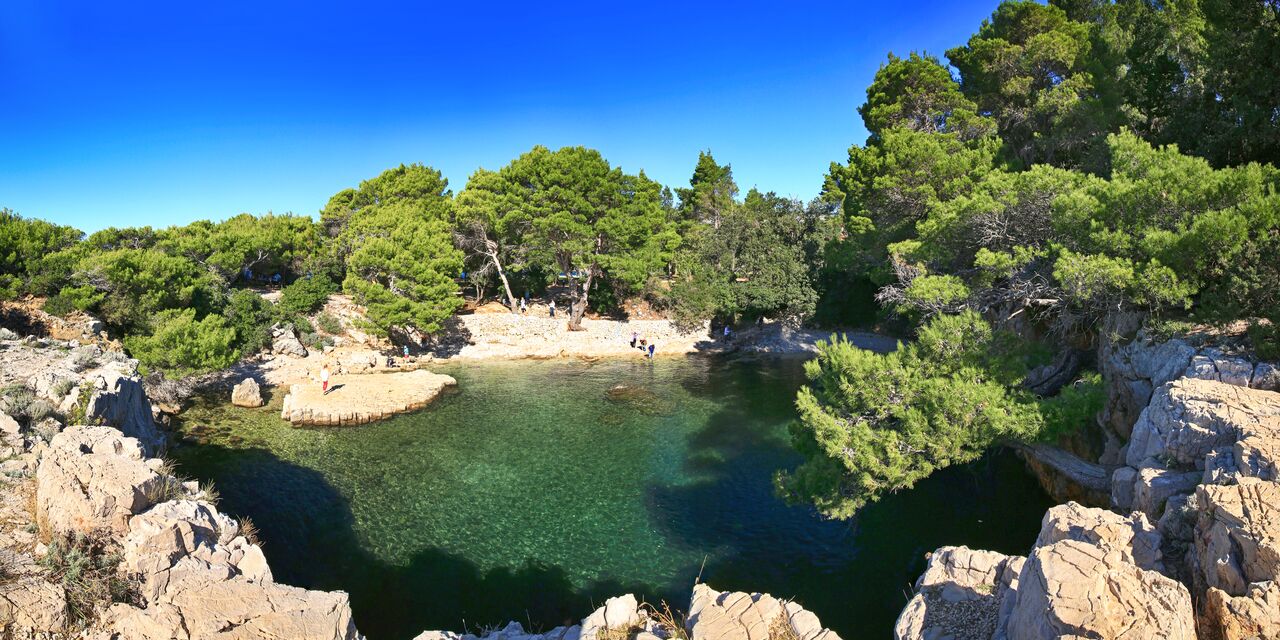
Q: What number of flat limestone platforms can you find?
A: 1